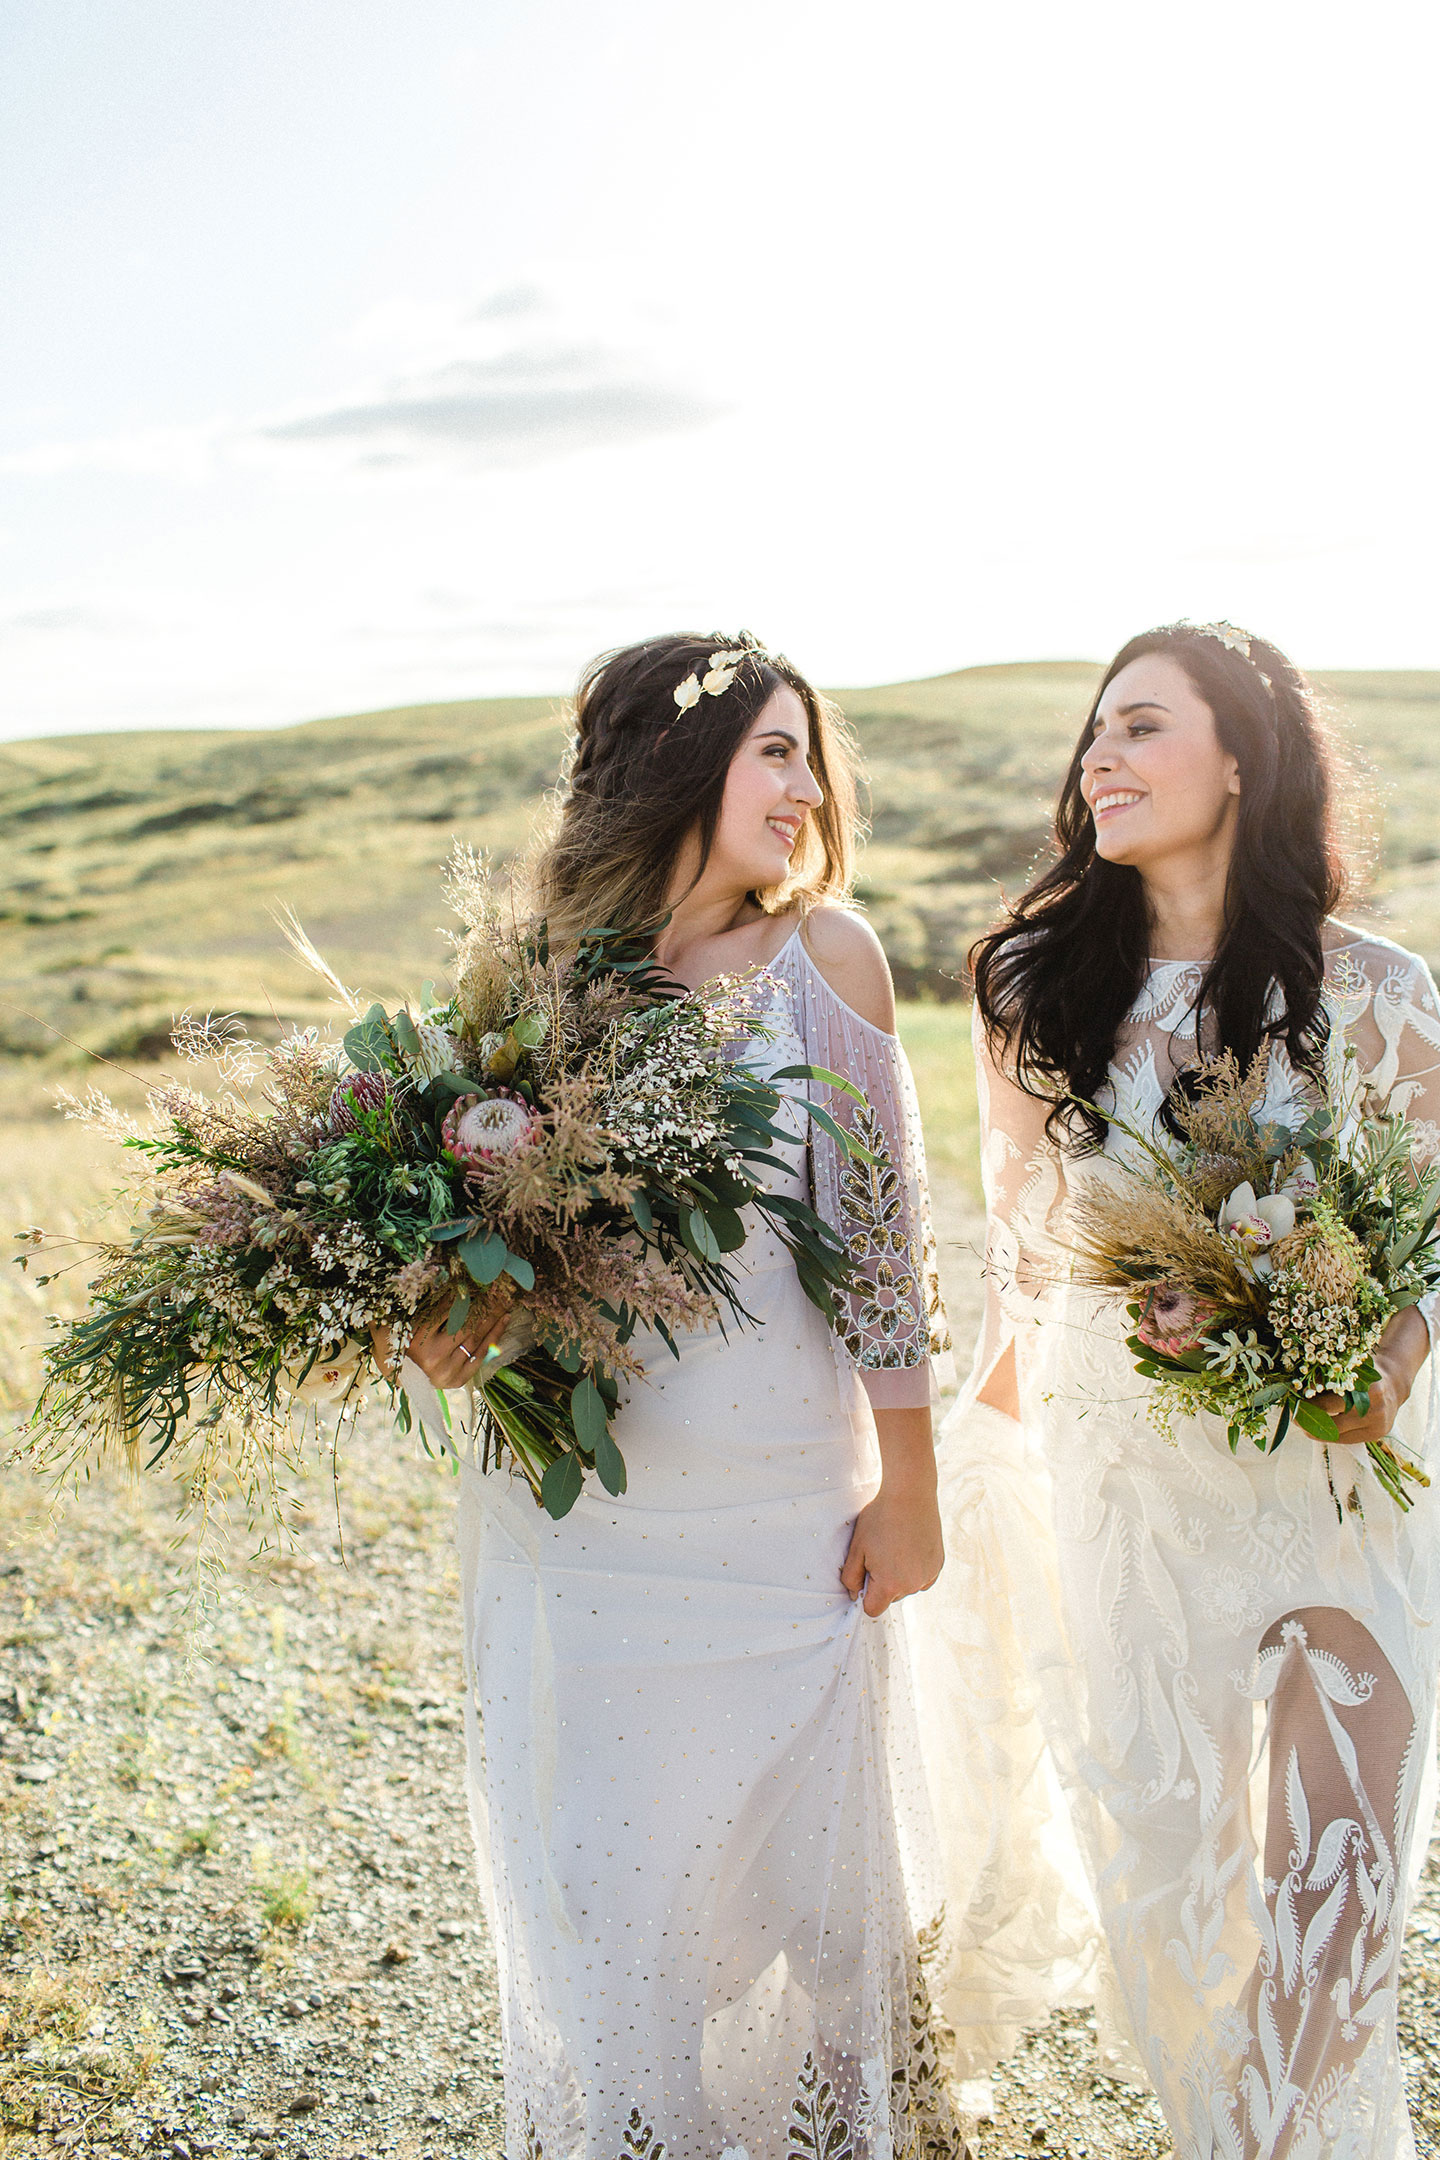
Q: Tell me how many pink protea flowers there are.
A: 2